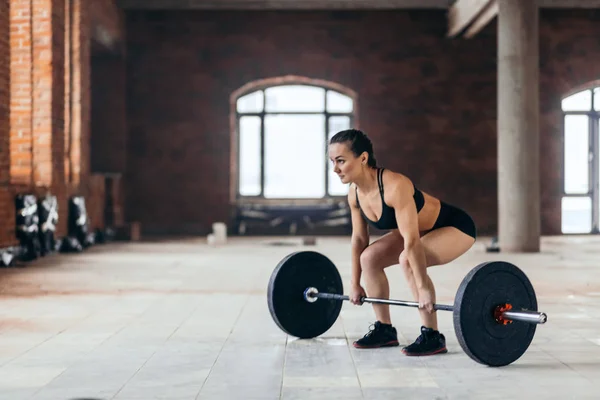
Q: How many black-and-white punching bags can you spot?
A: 3